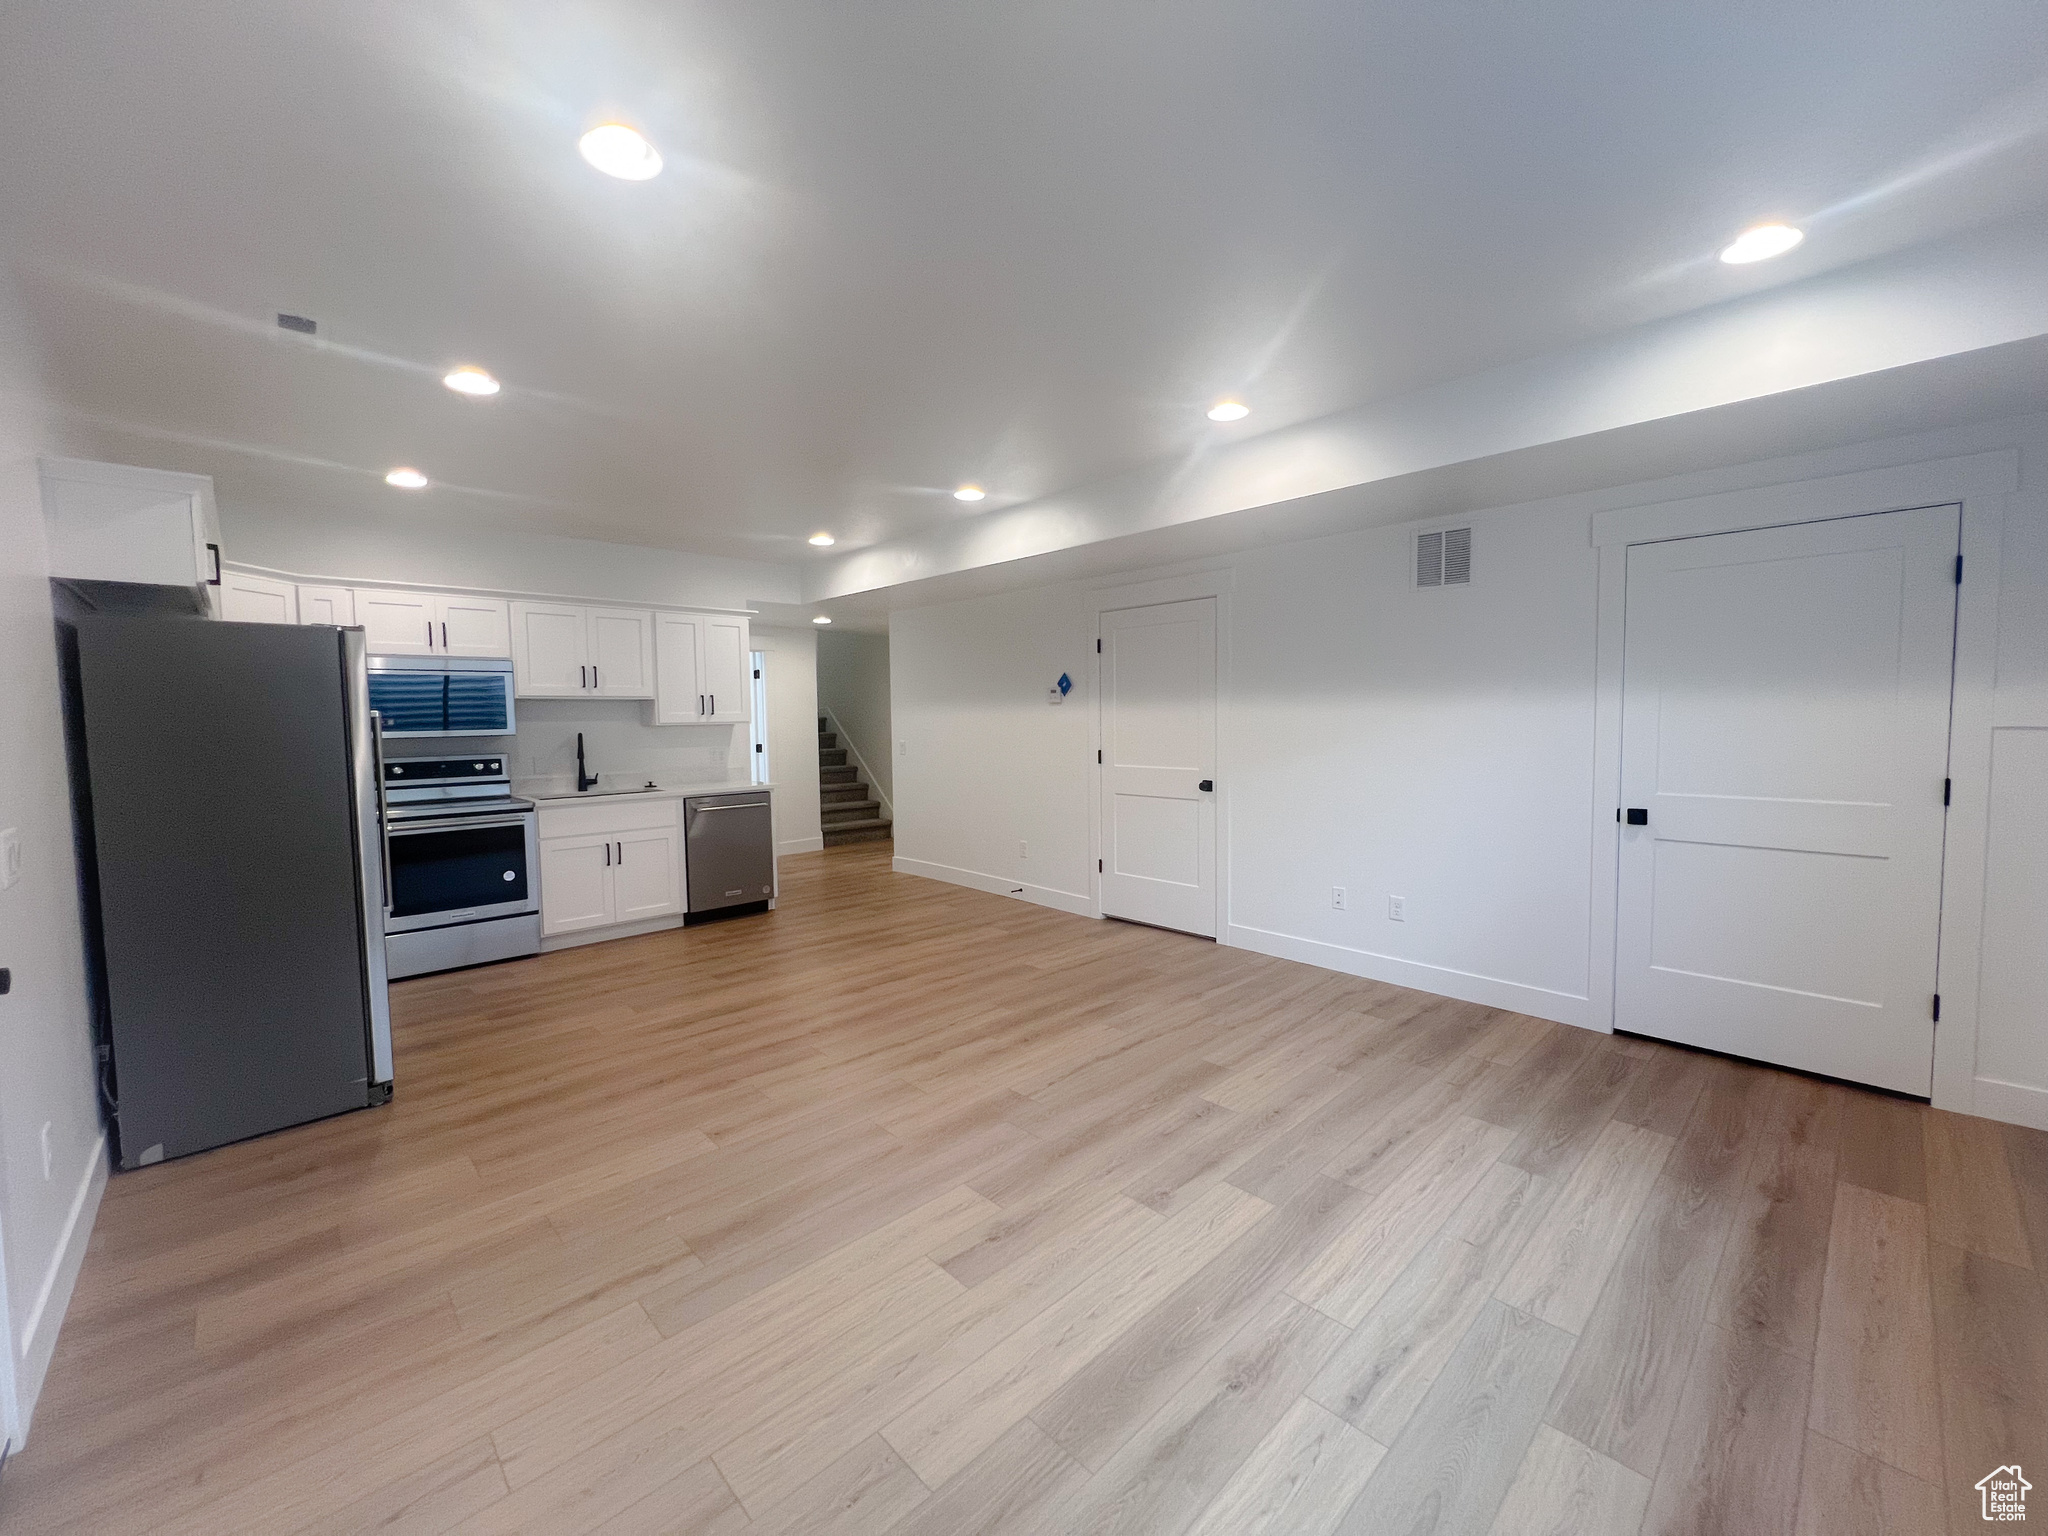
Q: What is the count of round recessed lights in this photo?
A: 8